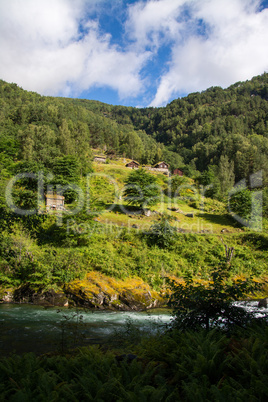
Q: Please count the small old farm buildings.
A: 5